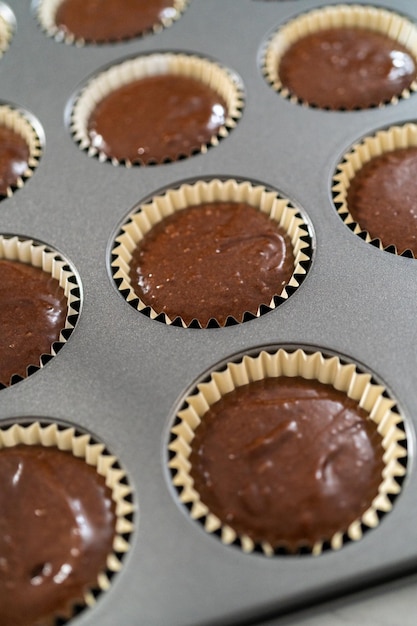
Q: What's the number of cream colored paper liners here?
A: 10